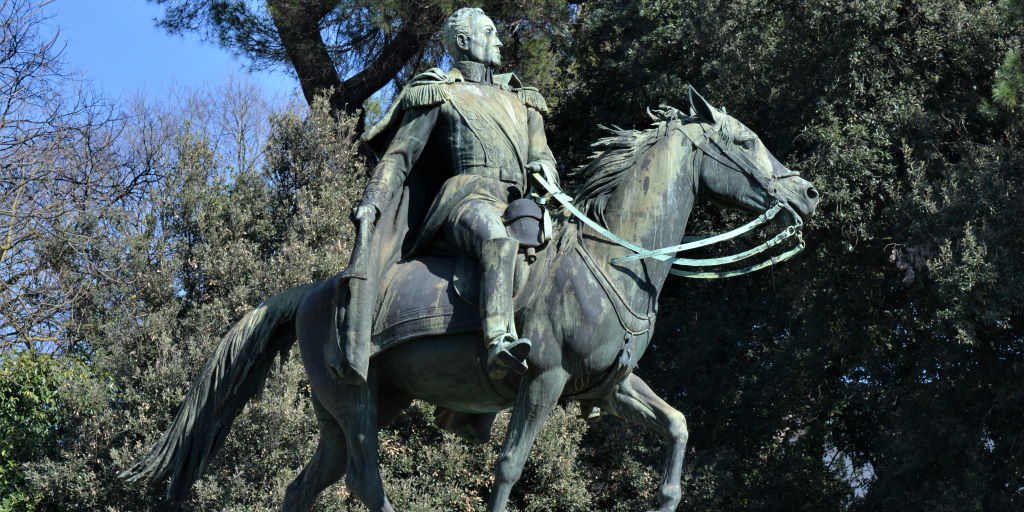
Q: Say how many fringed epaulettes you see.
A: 2